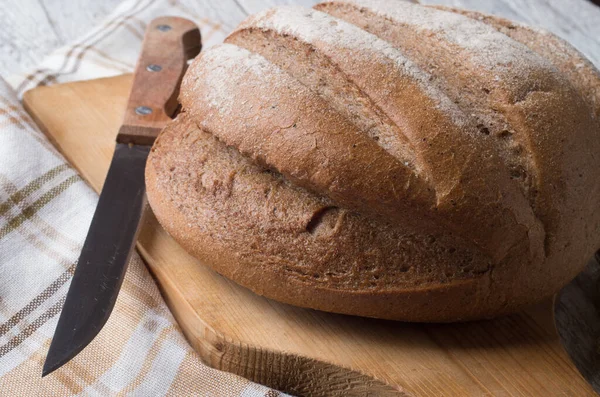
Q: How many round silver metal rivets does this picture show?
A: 3